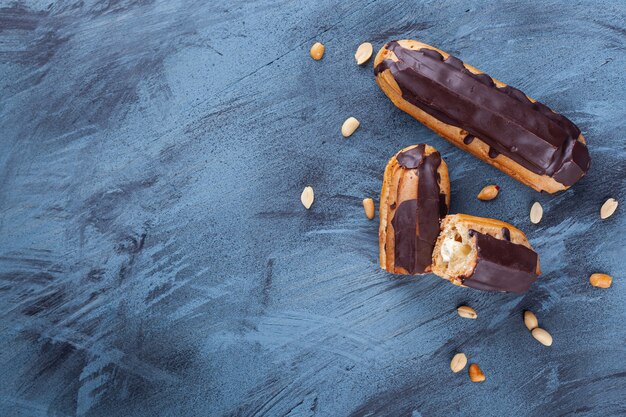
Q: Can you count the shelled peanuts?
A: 14